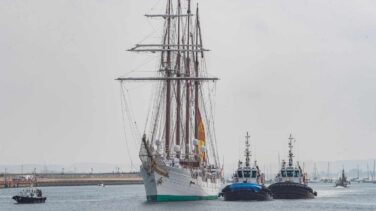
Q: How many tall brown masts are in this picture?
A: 4